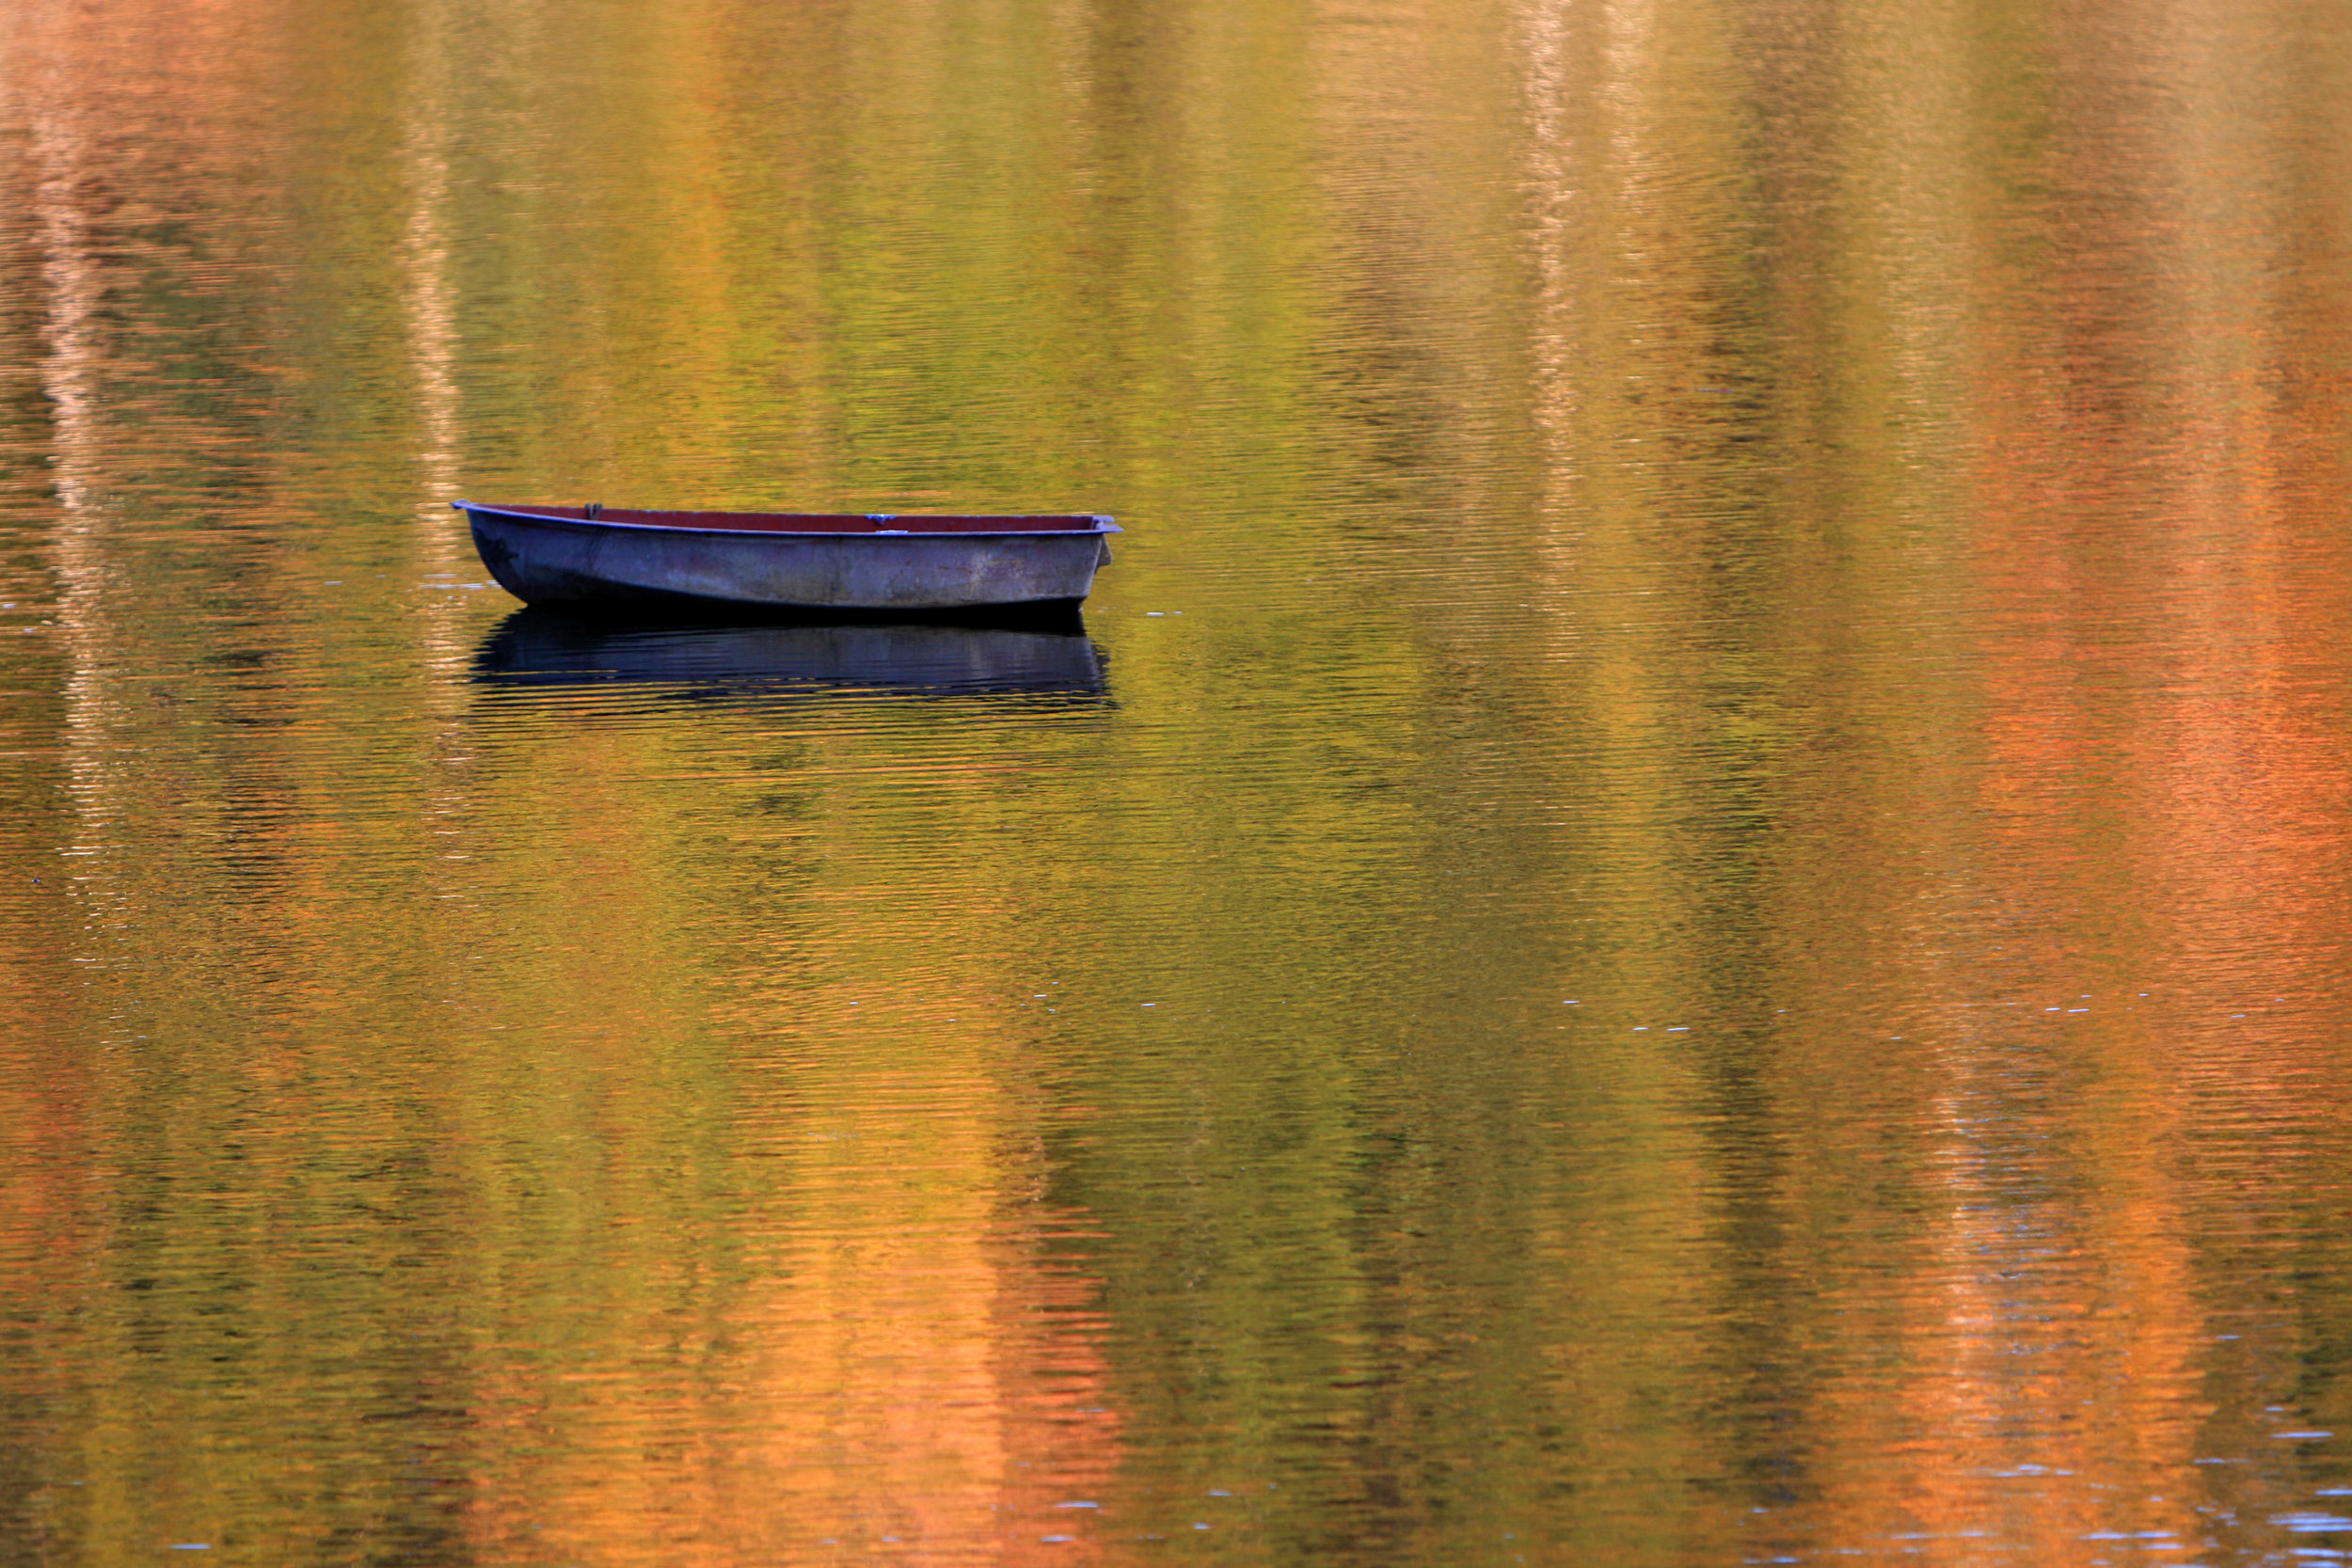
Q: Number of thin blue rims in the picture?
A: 1